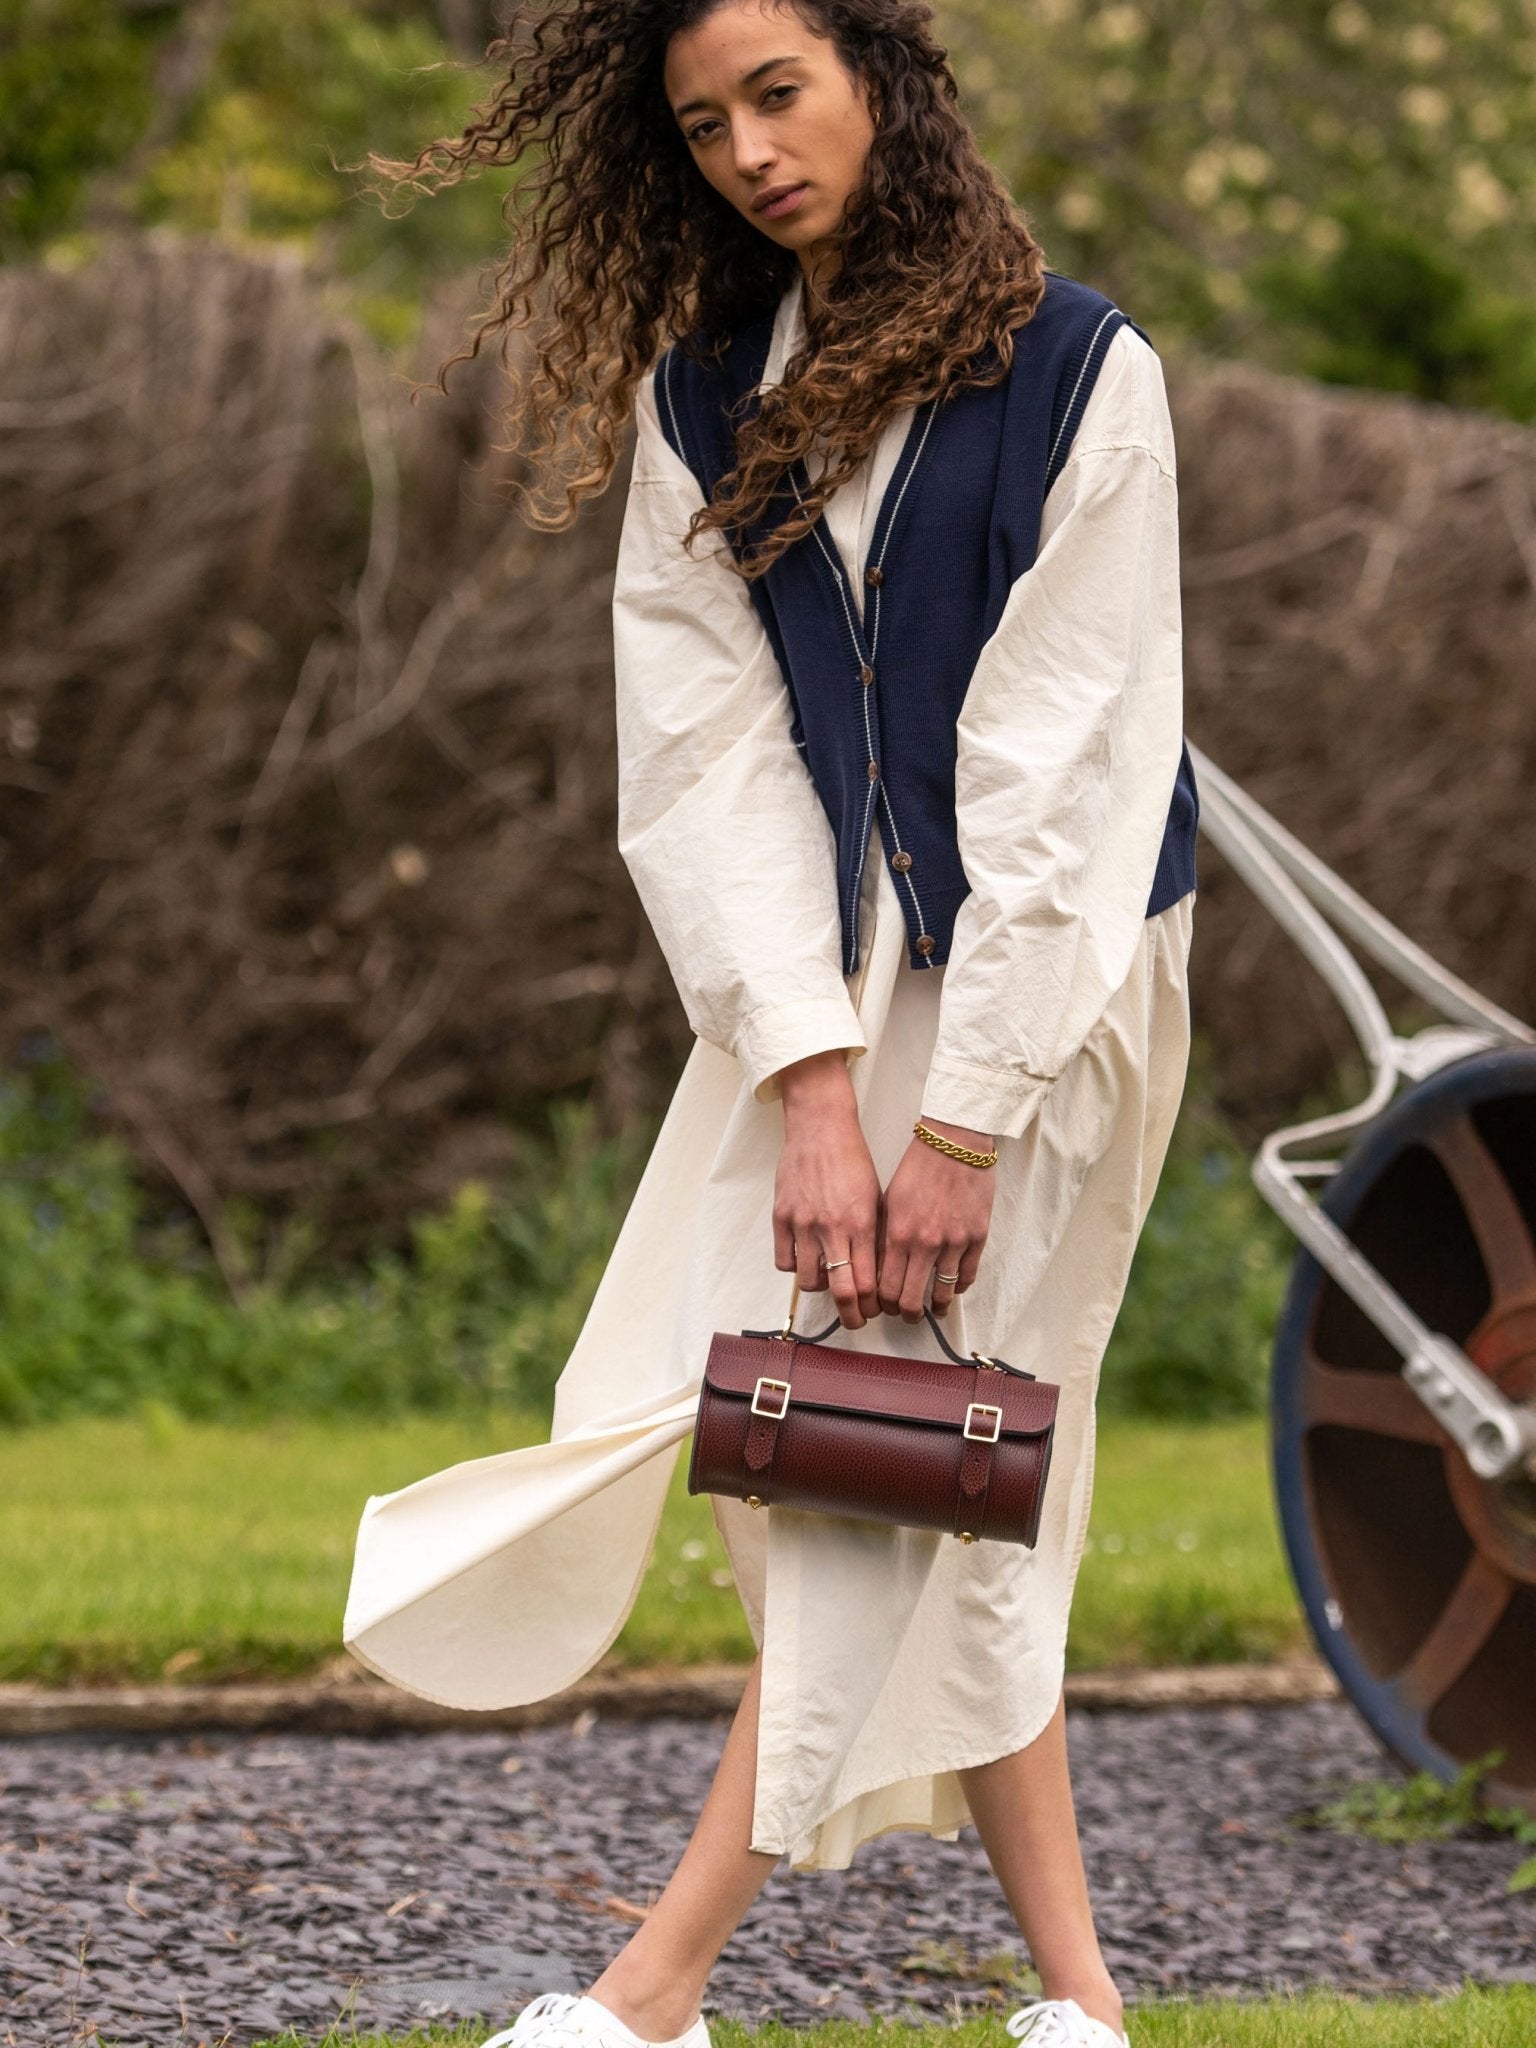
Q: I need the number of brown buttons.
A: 5